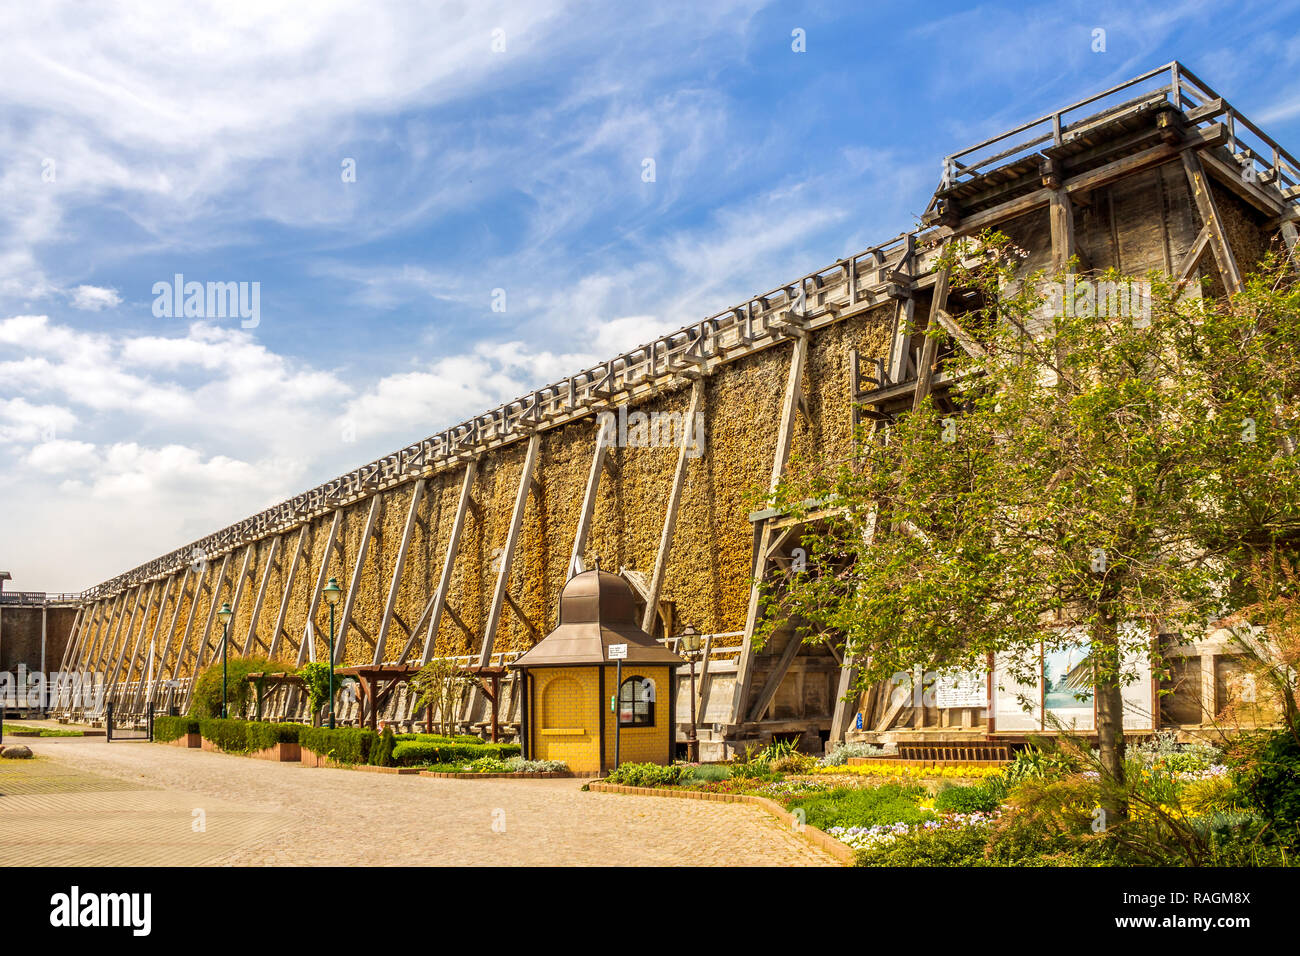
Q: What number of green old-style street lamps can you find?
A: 2